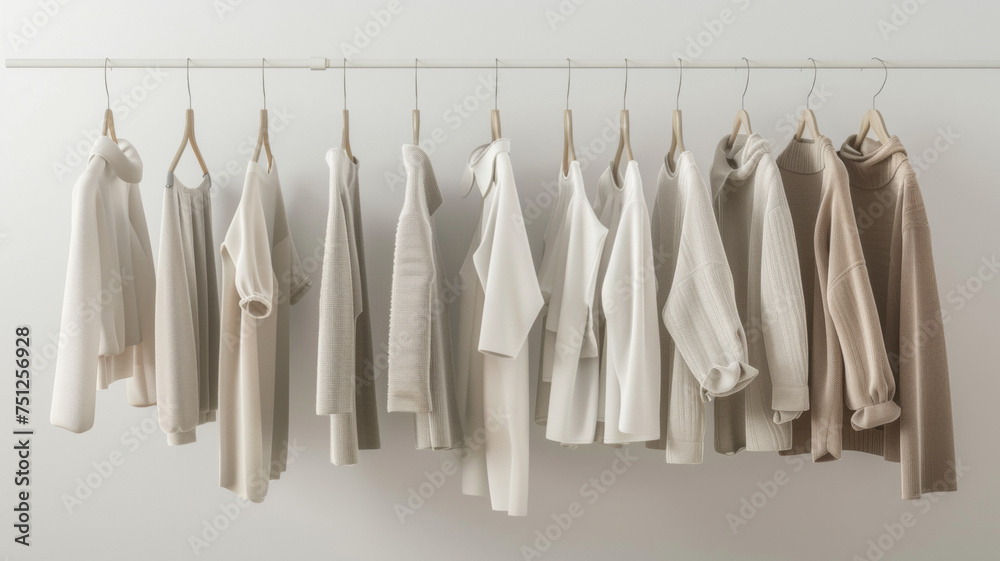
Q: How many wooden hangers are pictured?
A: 12